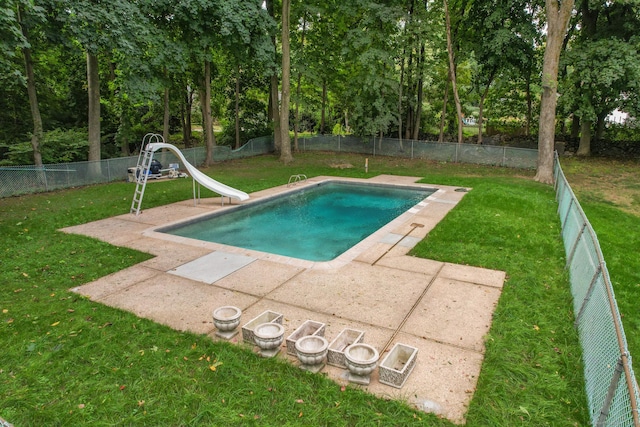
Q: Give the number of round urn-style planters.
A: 4